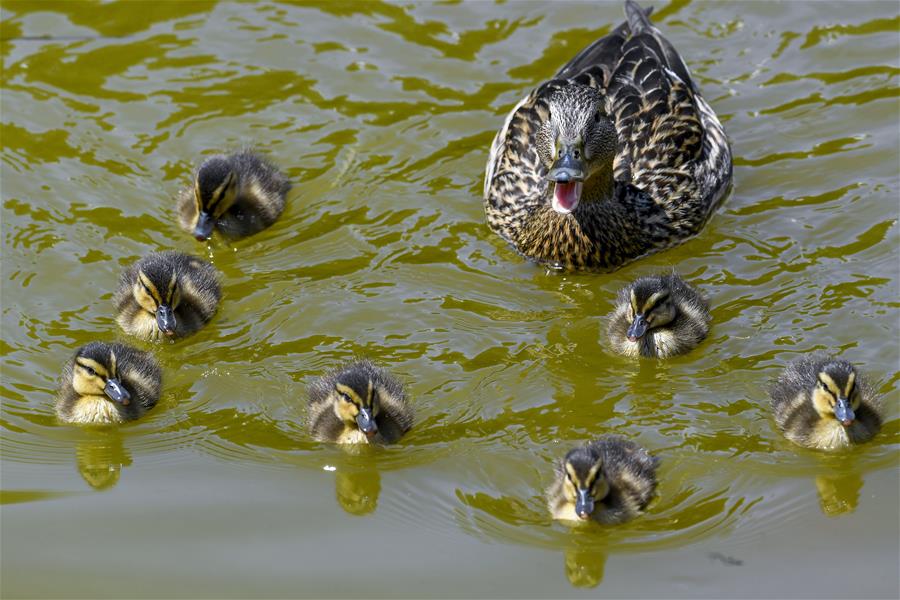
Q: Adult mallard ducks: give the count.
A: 1